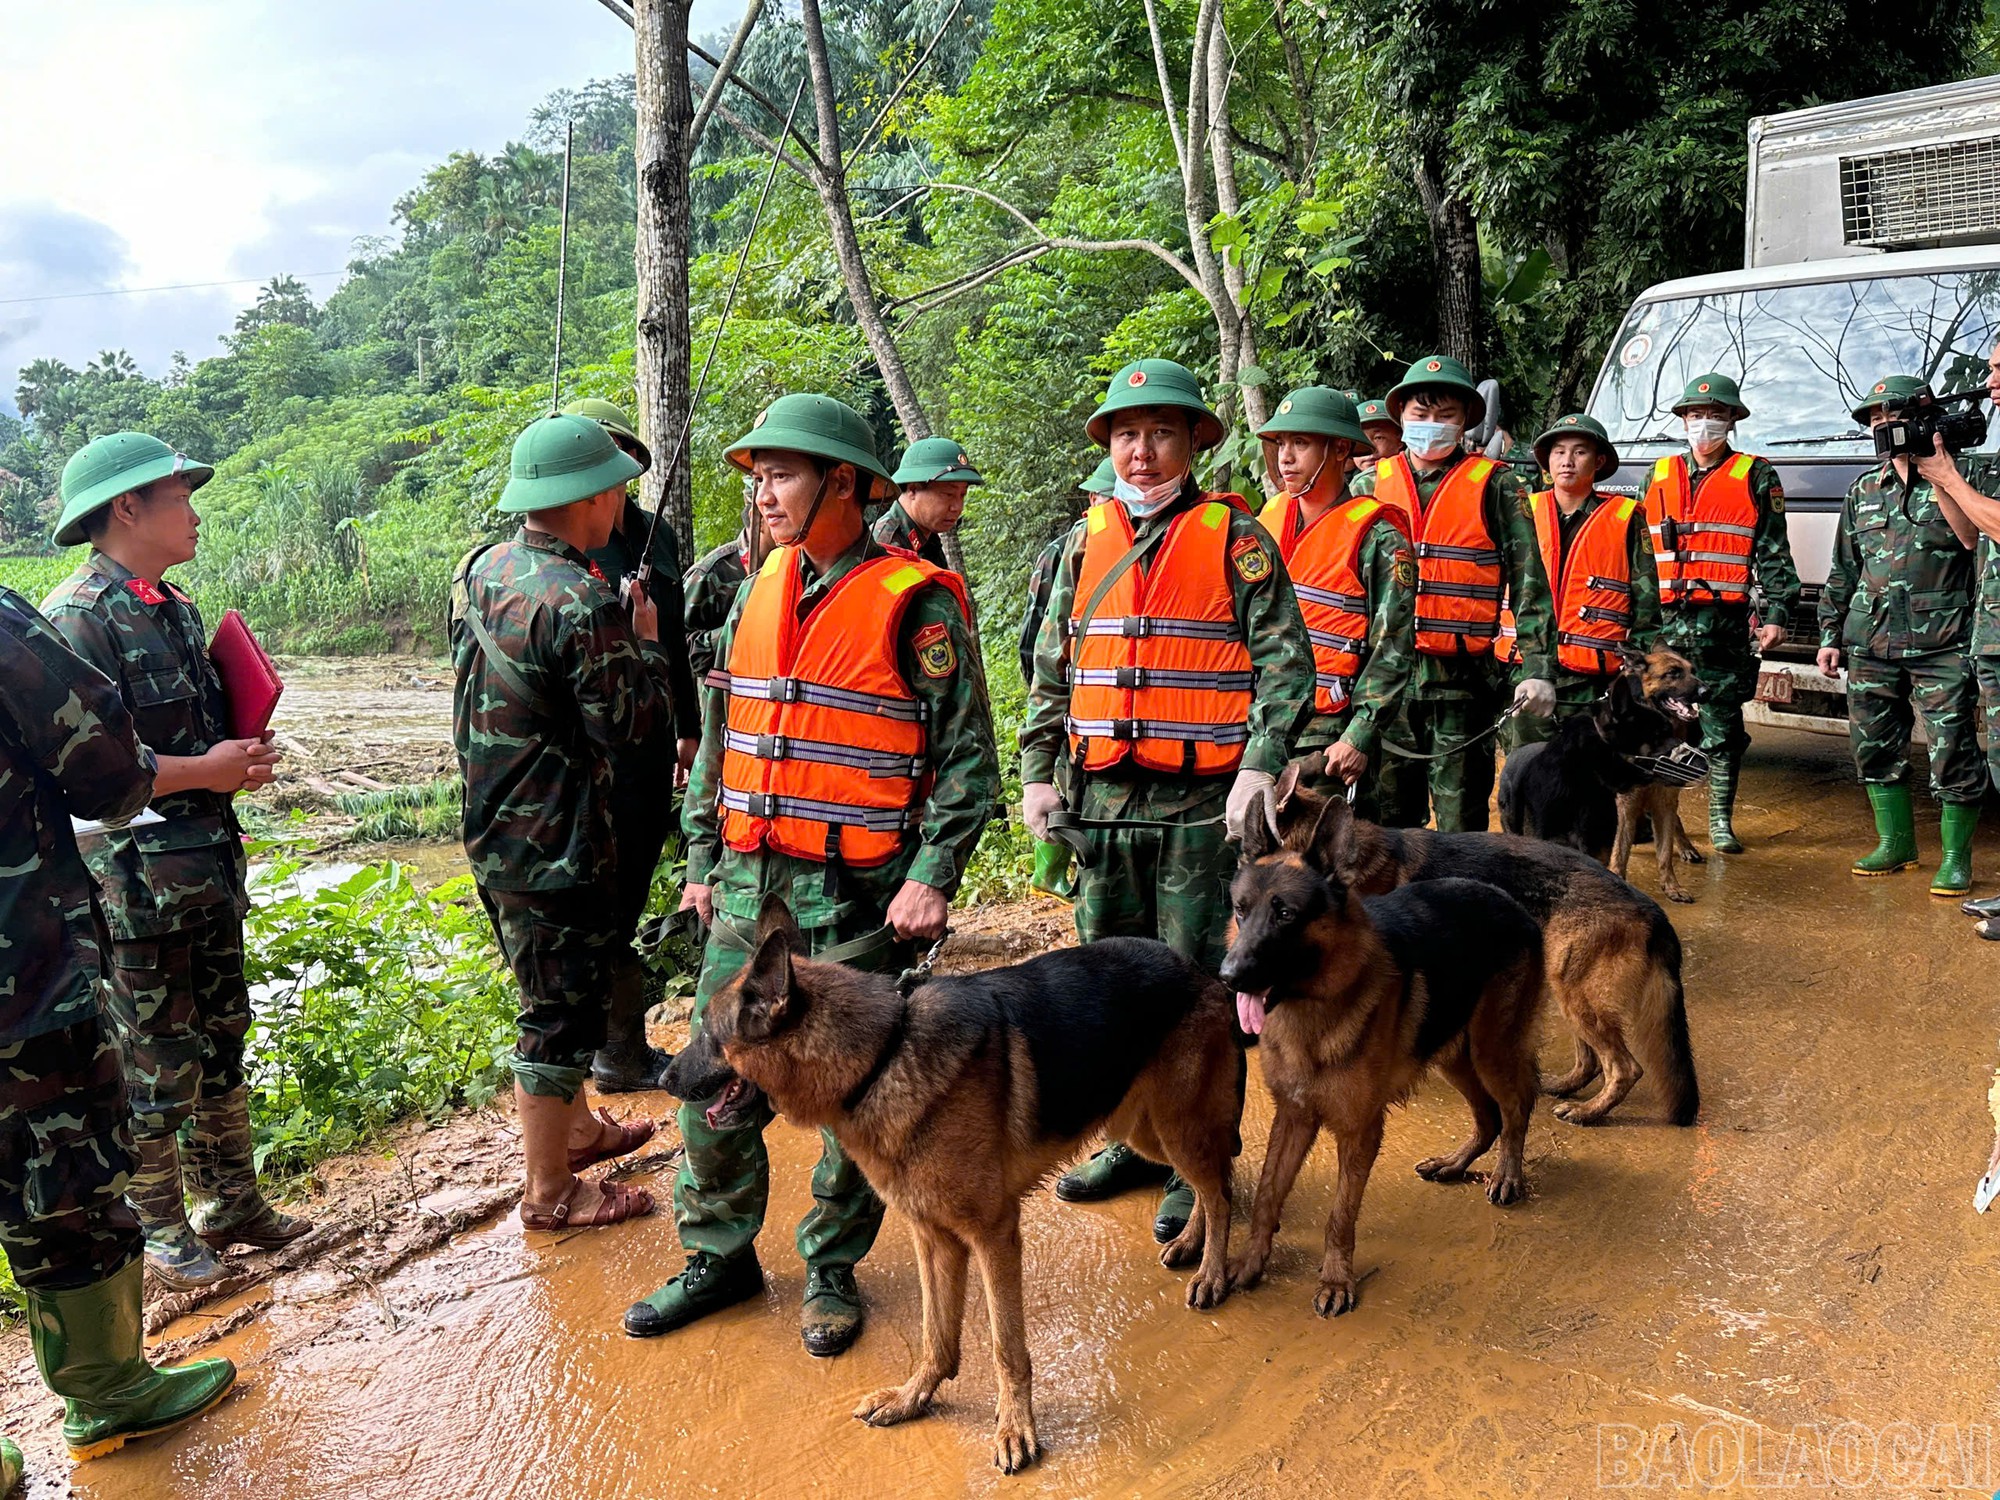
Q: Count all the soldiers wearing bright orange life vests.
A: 6